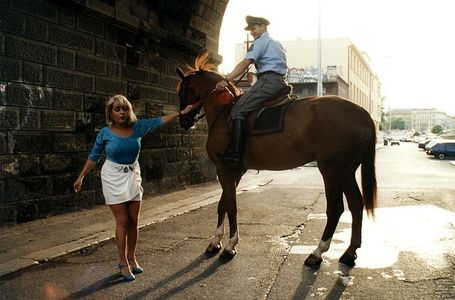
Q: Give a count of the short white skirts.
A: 1